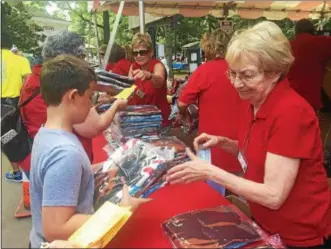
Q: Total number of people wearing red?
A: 6